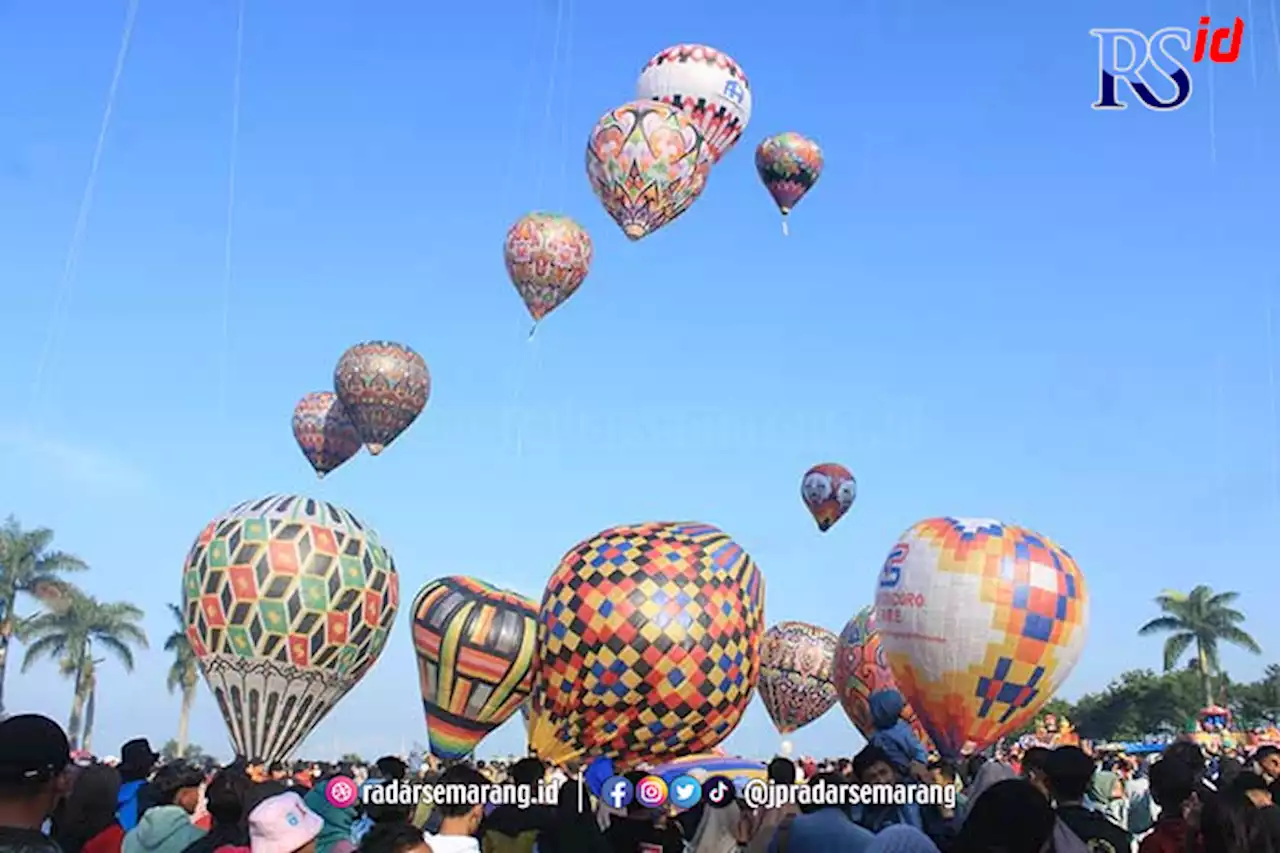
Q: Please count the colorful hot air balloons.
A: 13